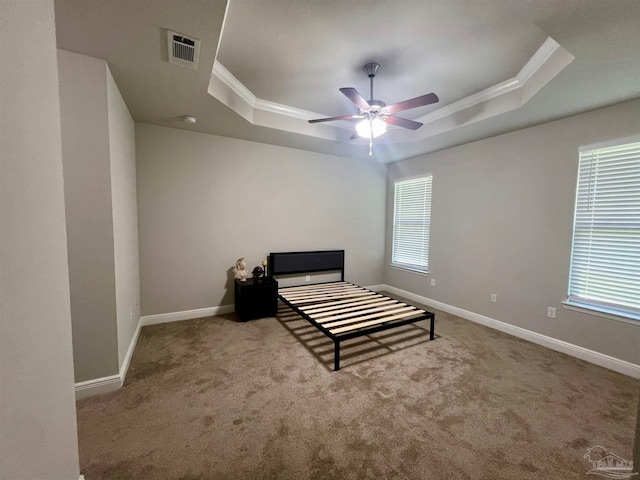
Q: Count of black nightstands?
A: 1